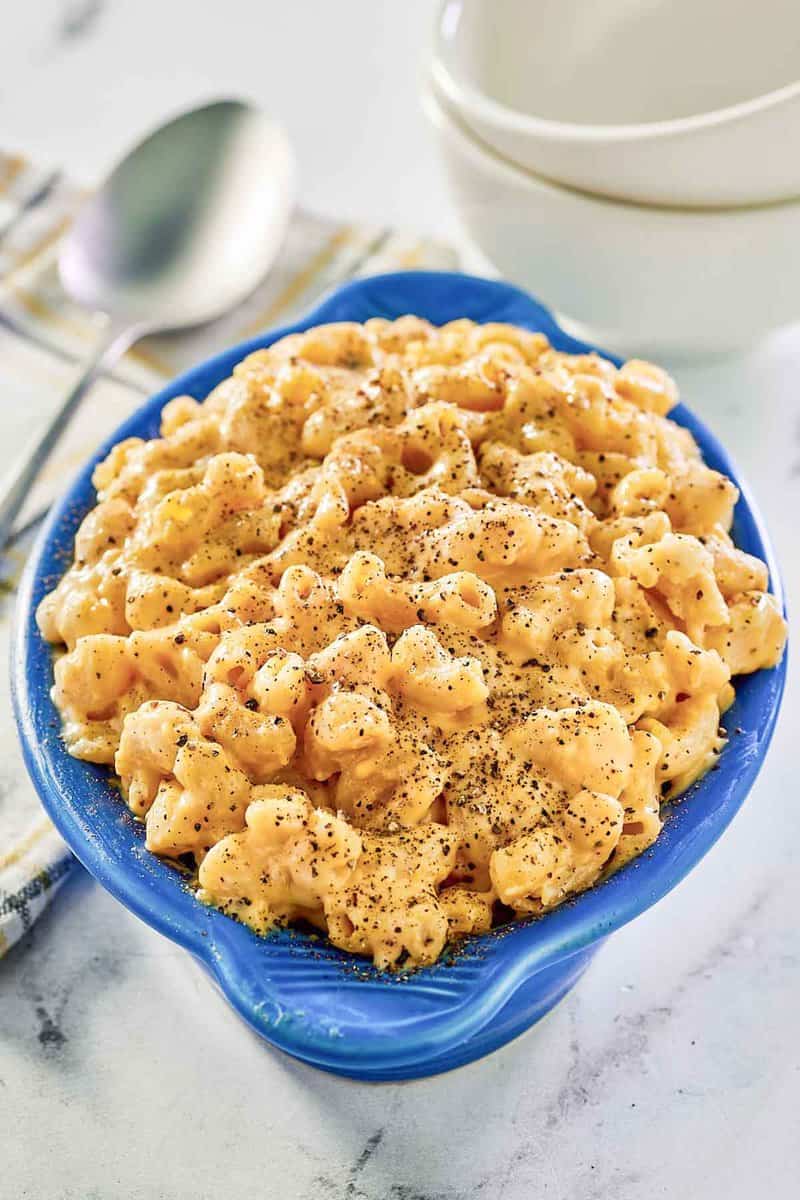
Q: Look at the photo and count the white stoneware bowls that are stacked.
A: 2